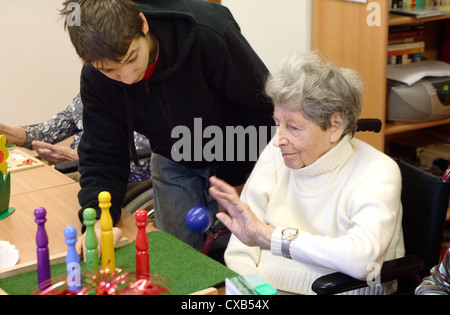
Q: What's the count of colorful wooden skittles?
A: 5